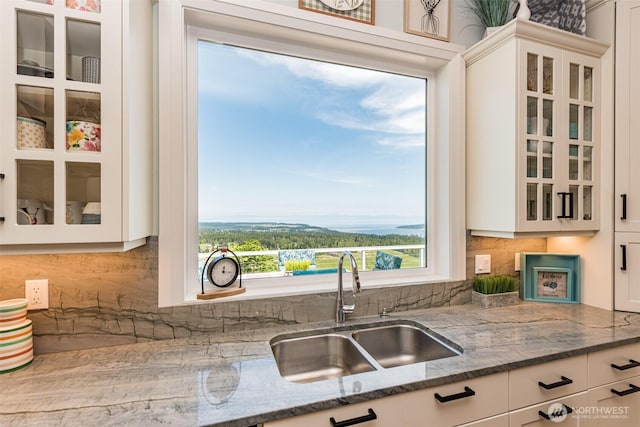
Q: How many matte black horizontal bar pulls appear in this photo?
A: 6